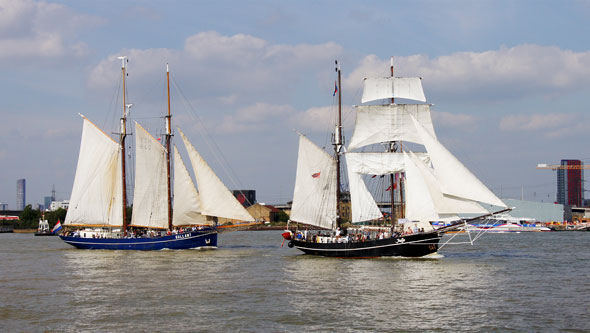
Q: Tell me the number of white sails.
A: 12